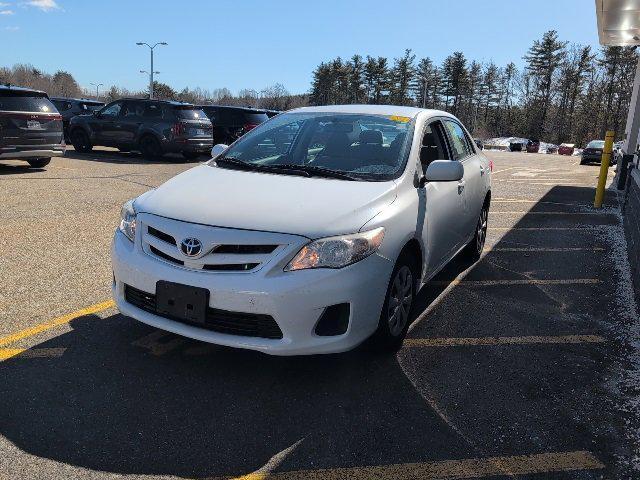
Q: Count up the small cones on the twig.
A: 0